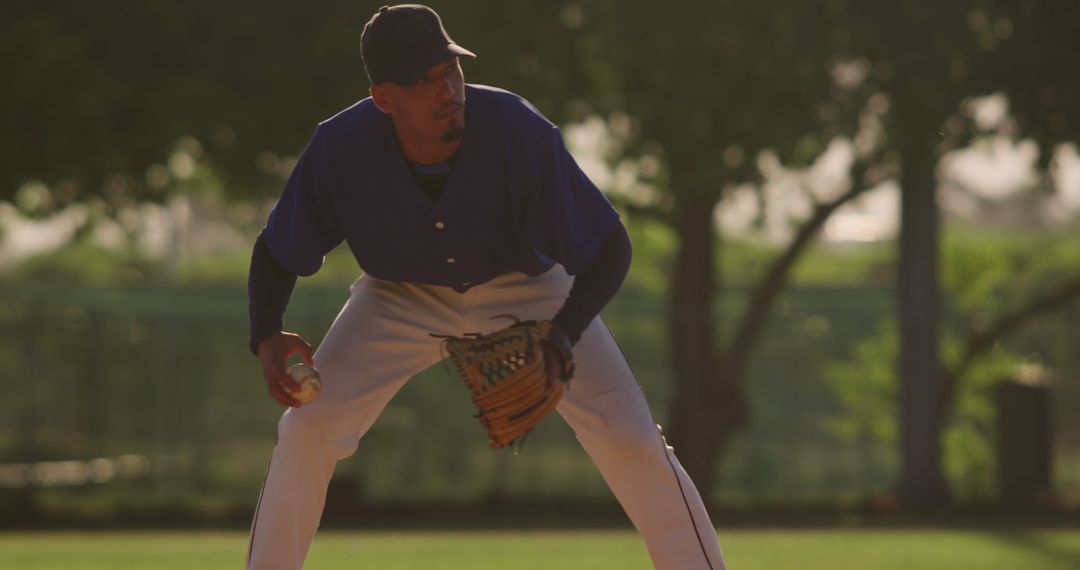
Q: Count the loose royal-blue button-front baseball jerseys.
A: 1